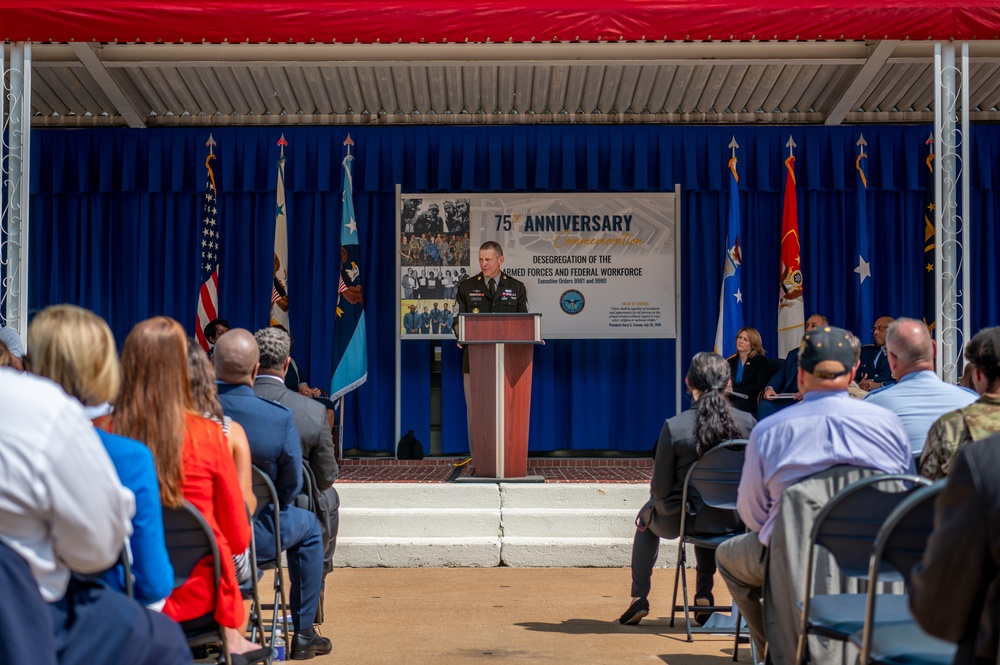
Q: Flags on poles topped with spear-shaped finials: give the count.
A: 7